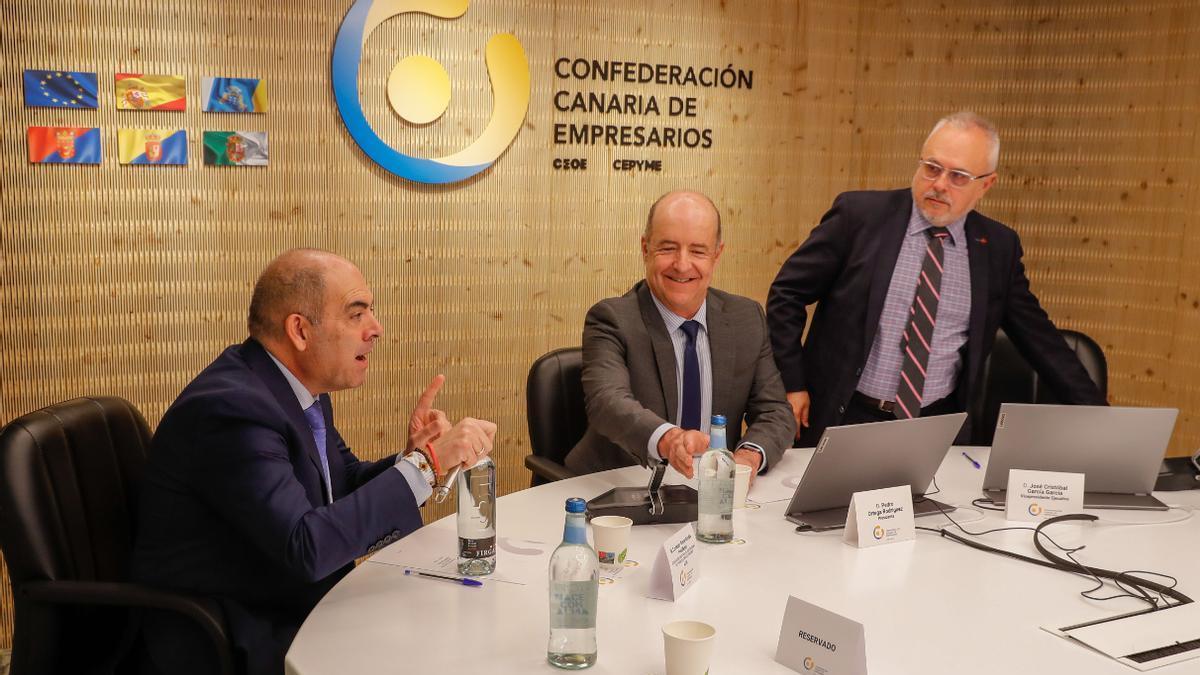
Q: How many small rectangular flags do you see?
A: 6